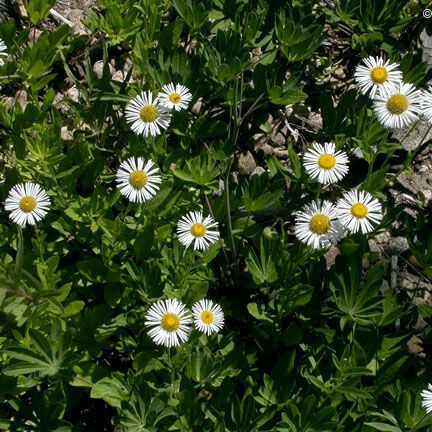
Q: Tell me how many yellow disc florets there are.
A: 12